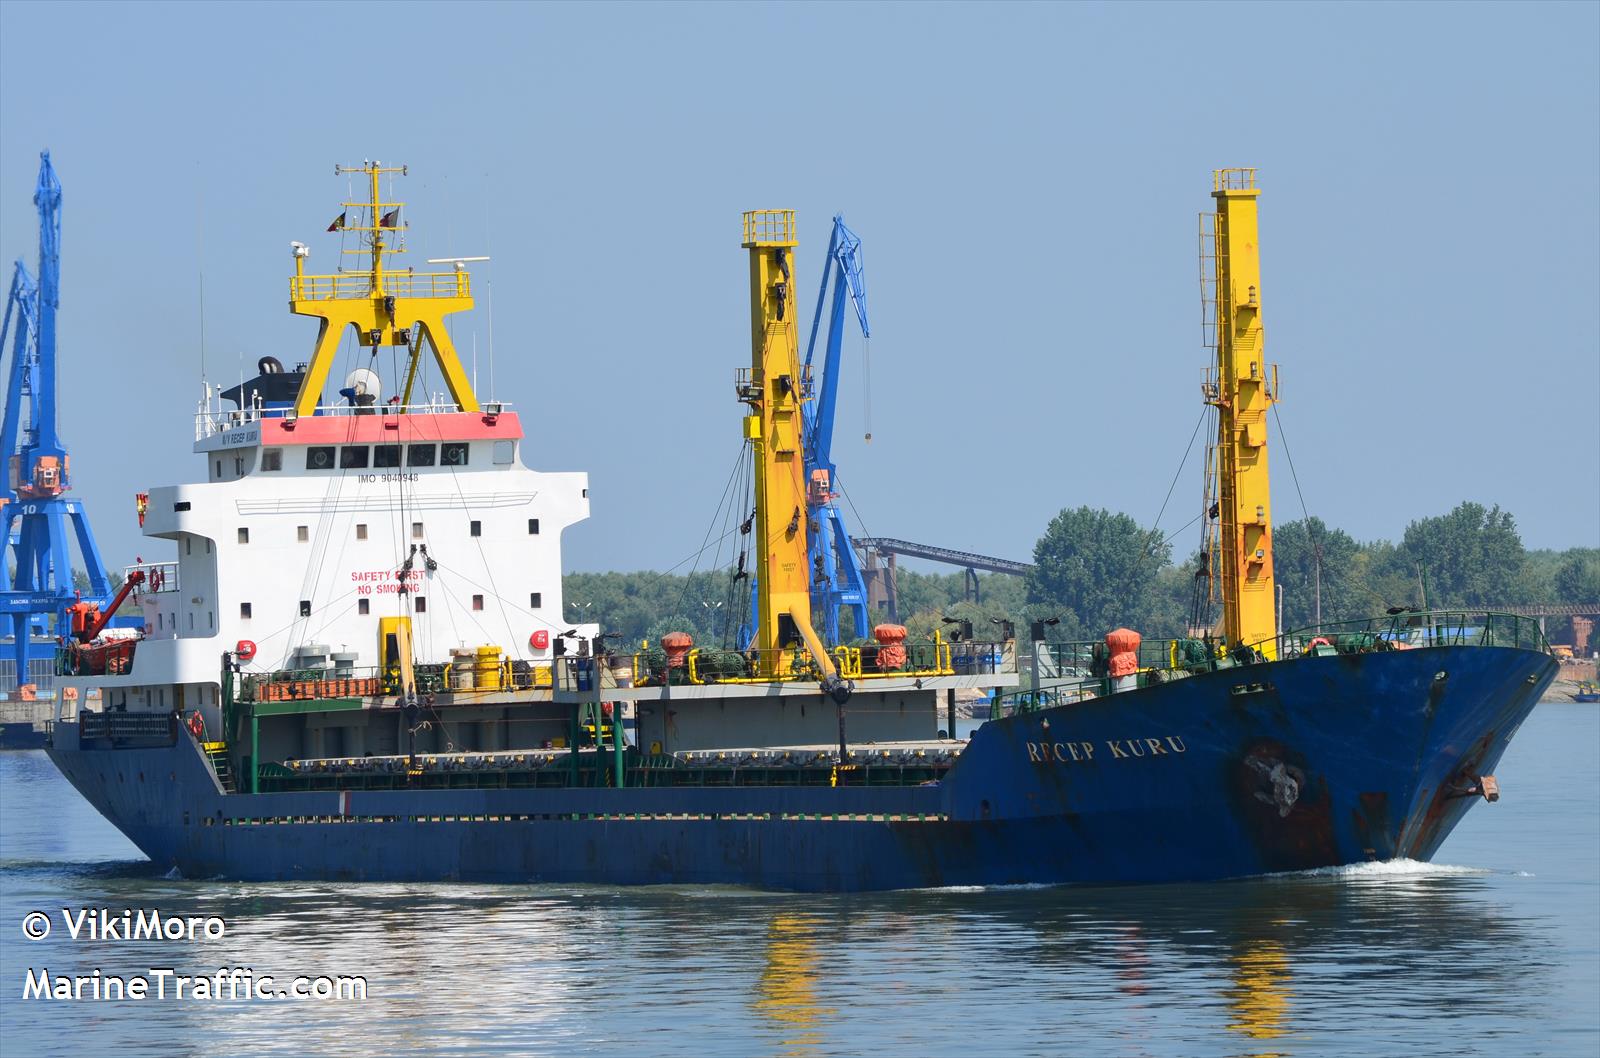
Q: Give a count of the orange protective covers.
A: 3